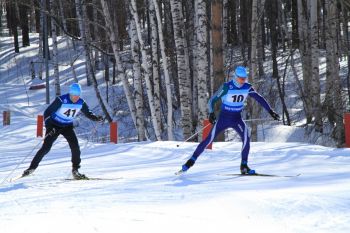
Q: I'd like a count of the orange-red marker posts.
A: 5